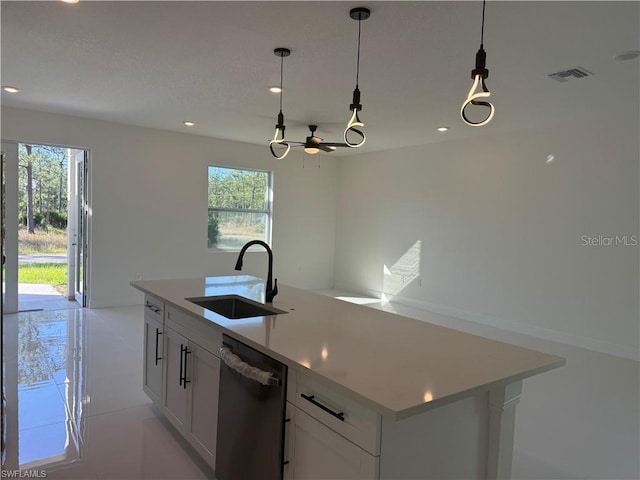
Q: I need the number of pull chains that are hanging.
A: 2